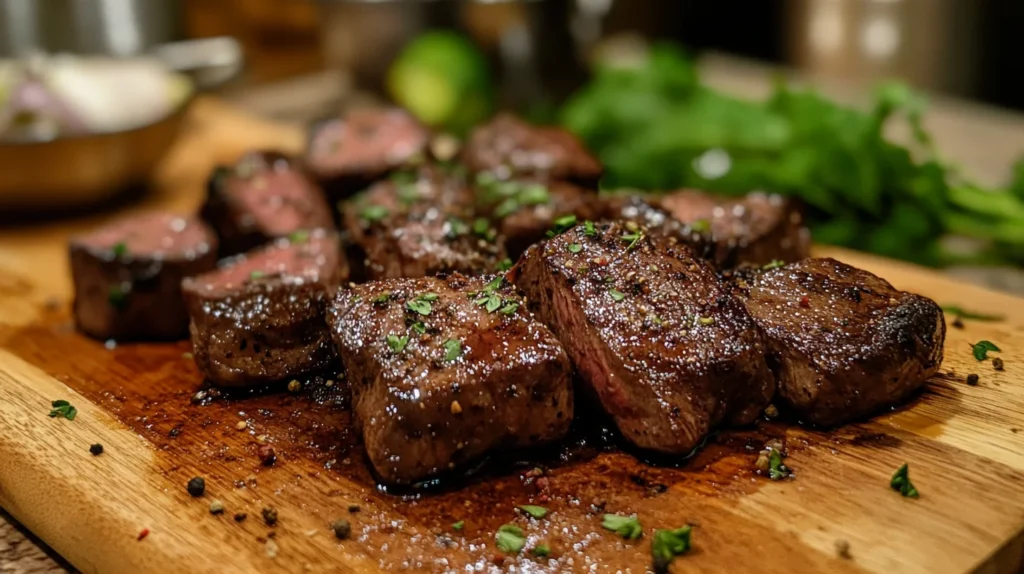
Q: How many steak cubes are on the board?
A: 11